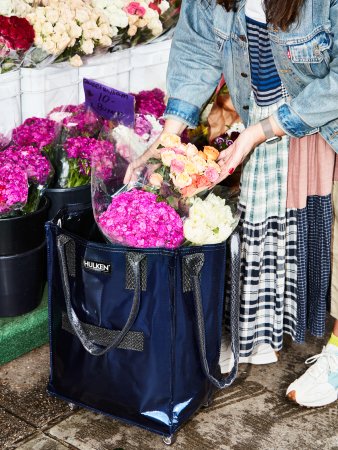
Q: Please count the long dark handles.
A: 2